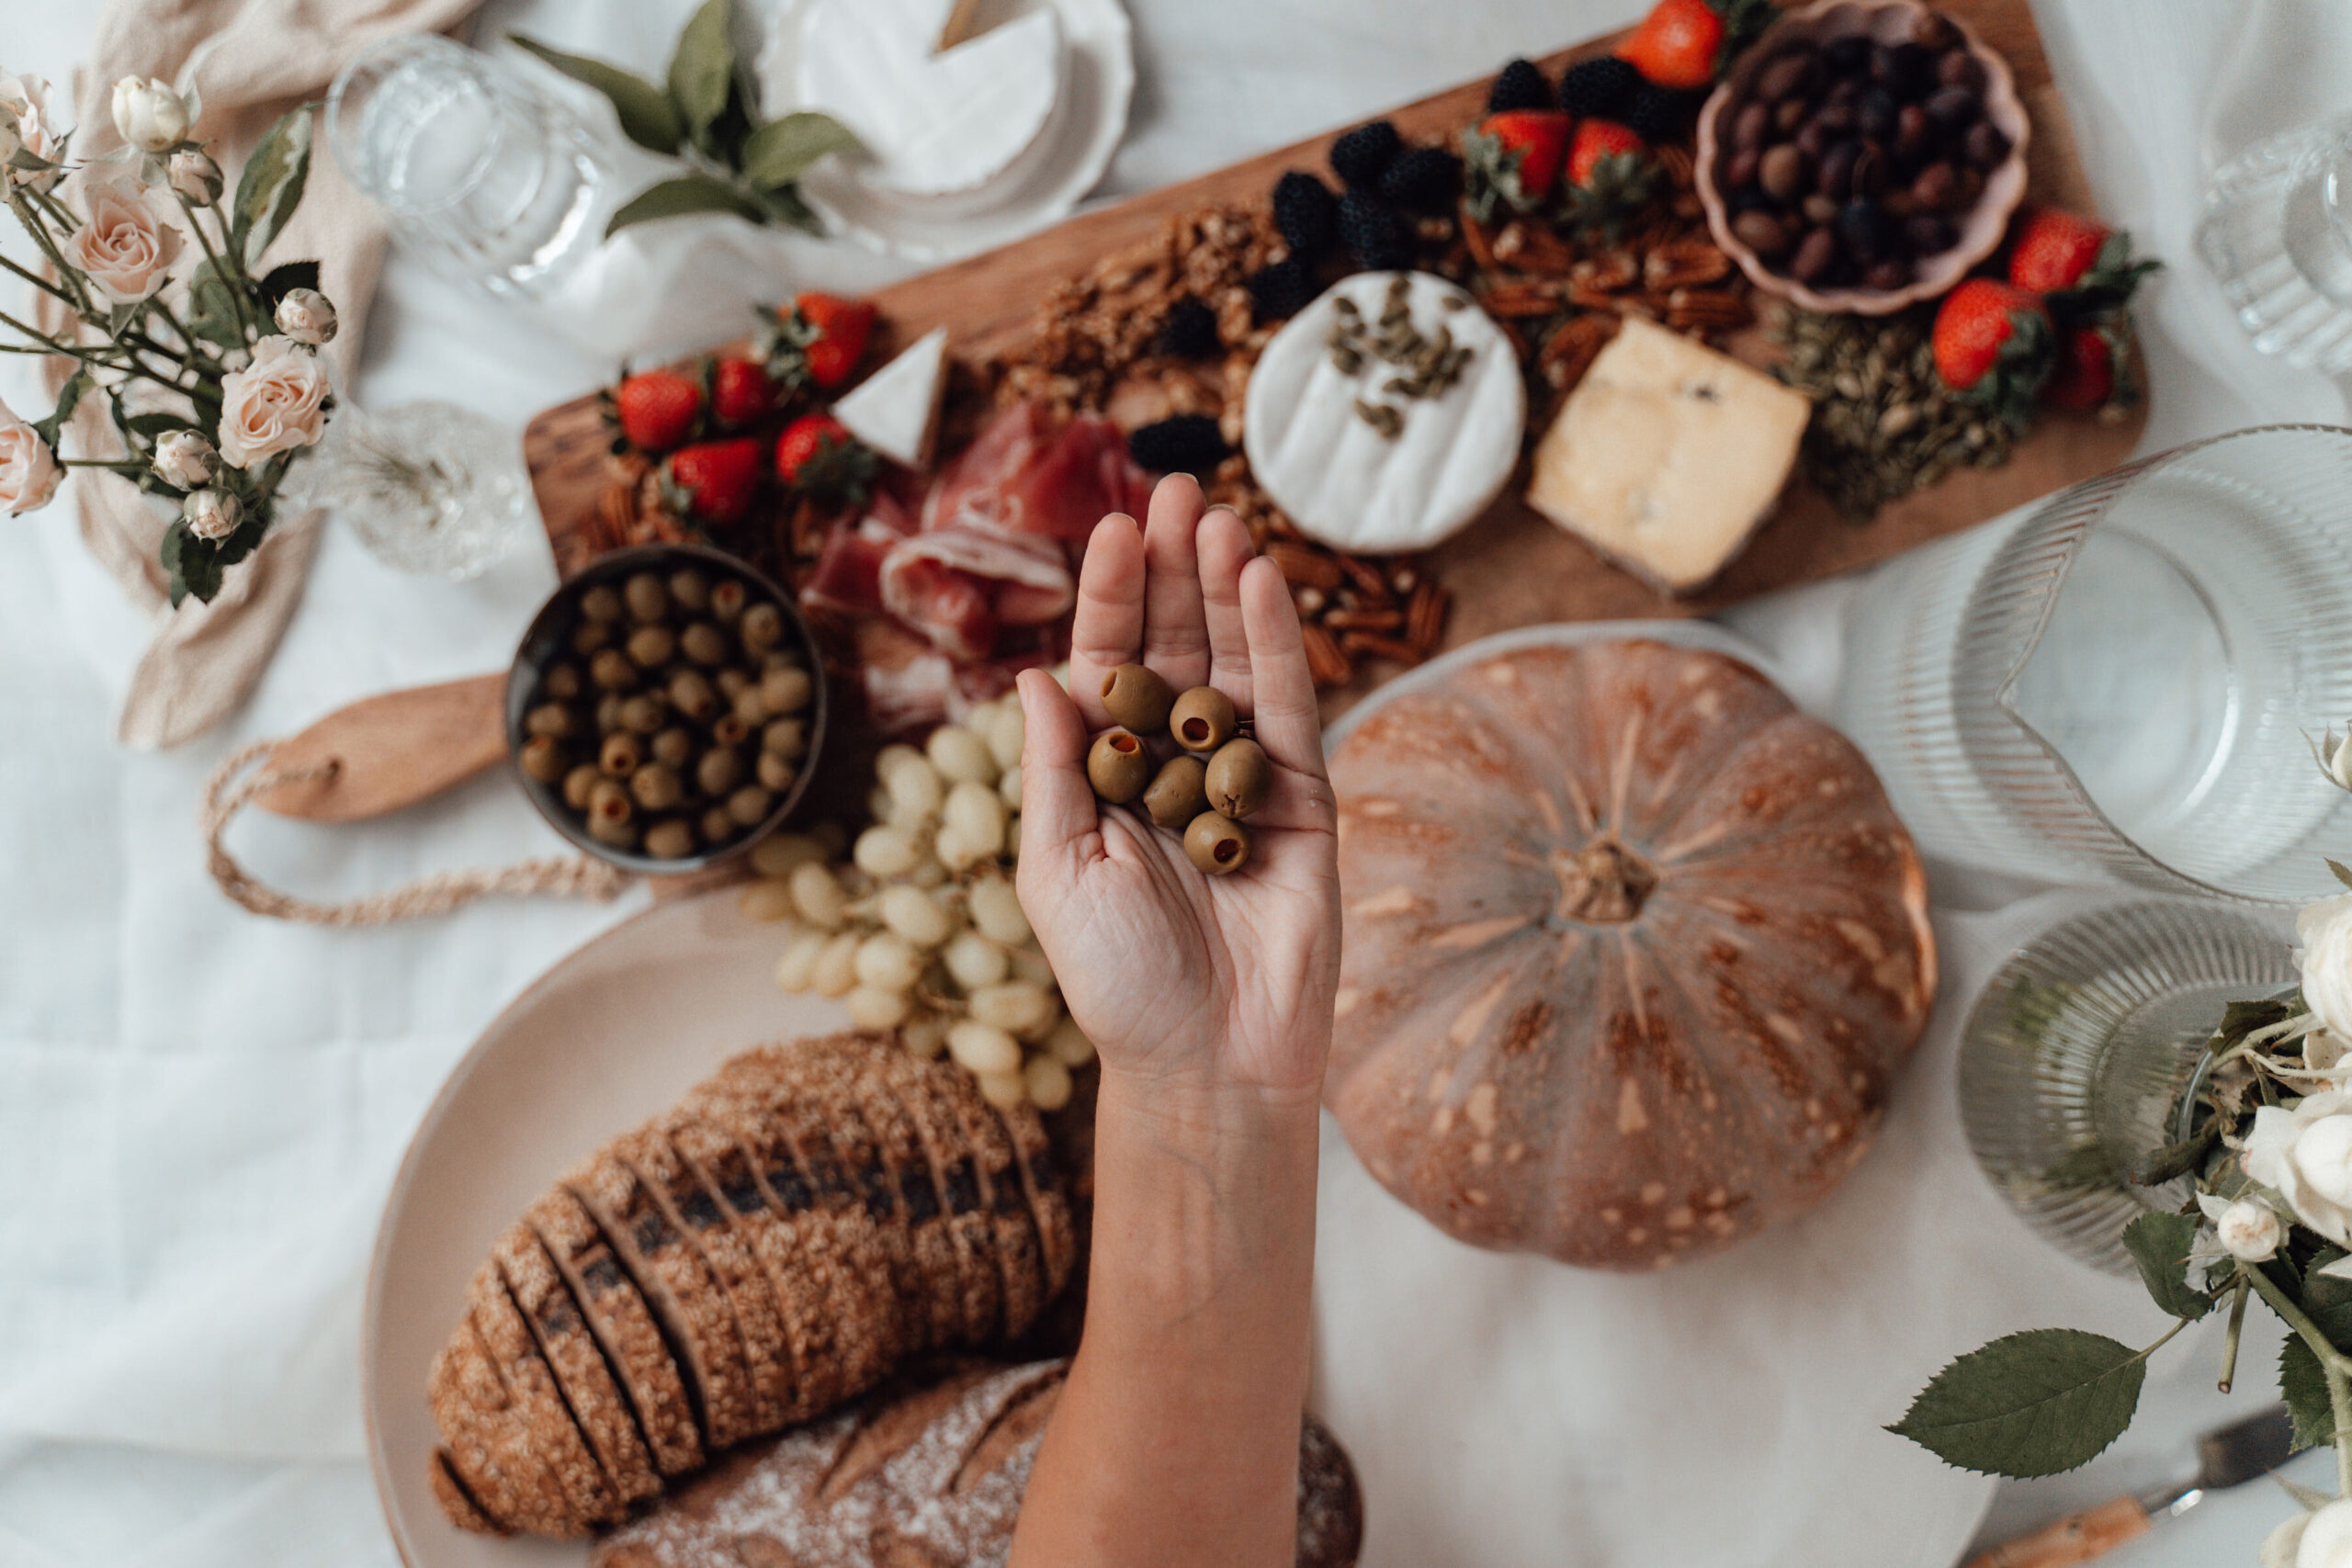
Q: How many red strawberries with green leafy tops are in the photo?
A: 11